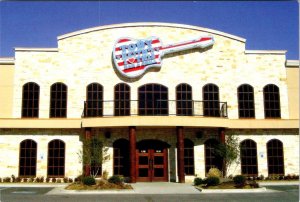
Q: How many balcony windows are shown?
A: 5